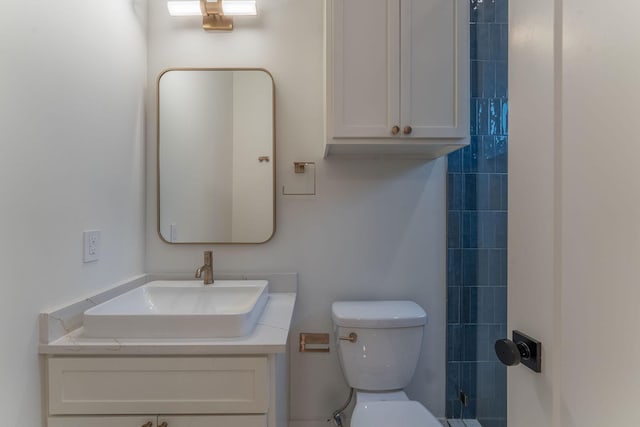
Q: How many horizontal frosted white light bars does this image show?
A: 2